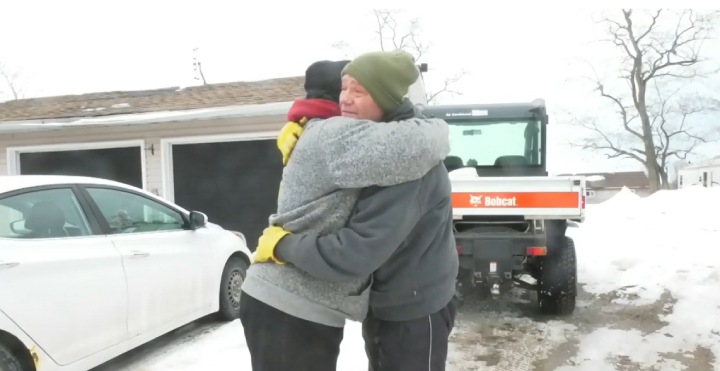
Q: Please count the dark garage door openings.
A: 2